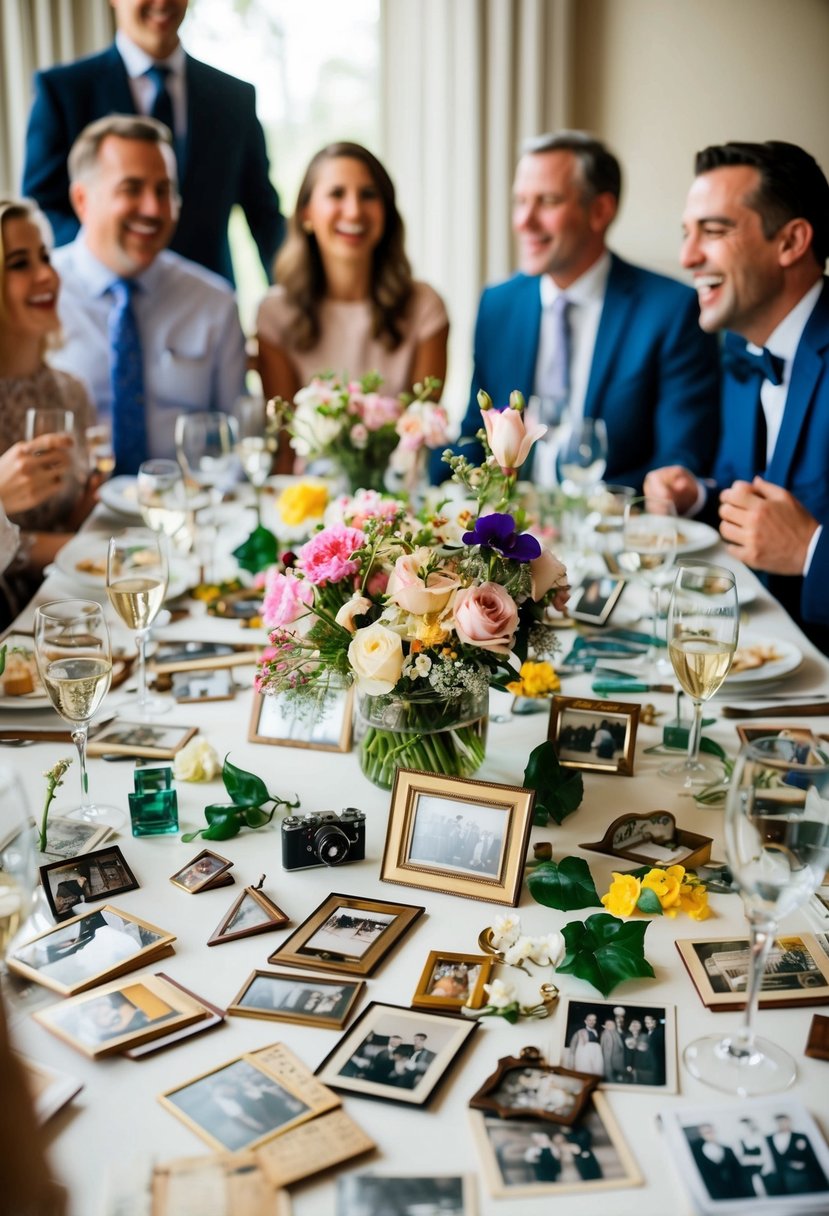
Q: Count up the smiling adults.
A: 6